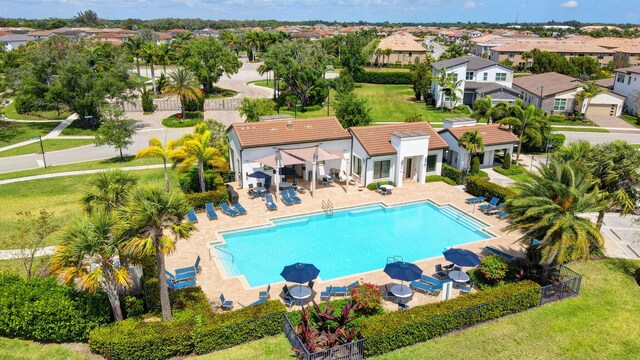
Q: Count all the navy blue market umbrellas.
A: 5